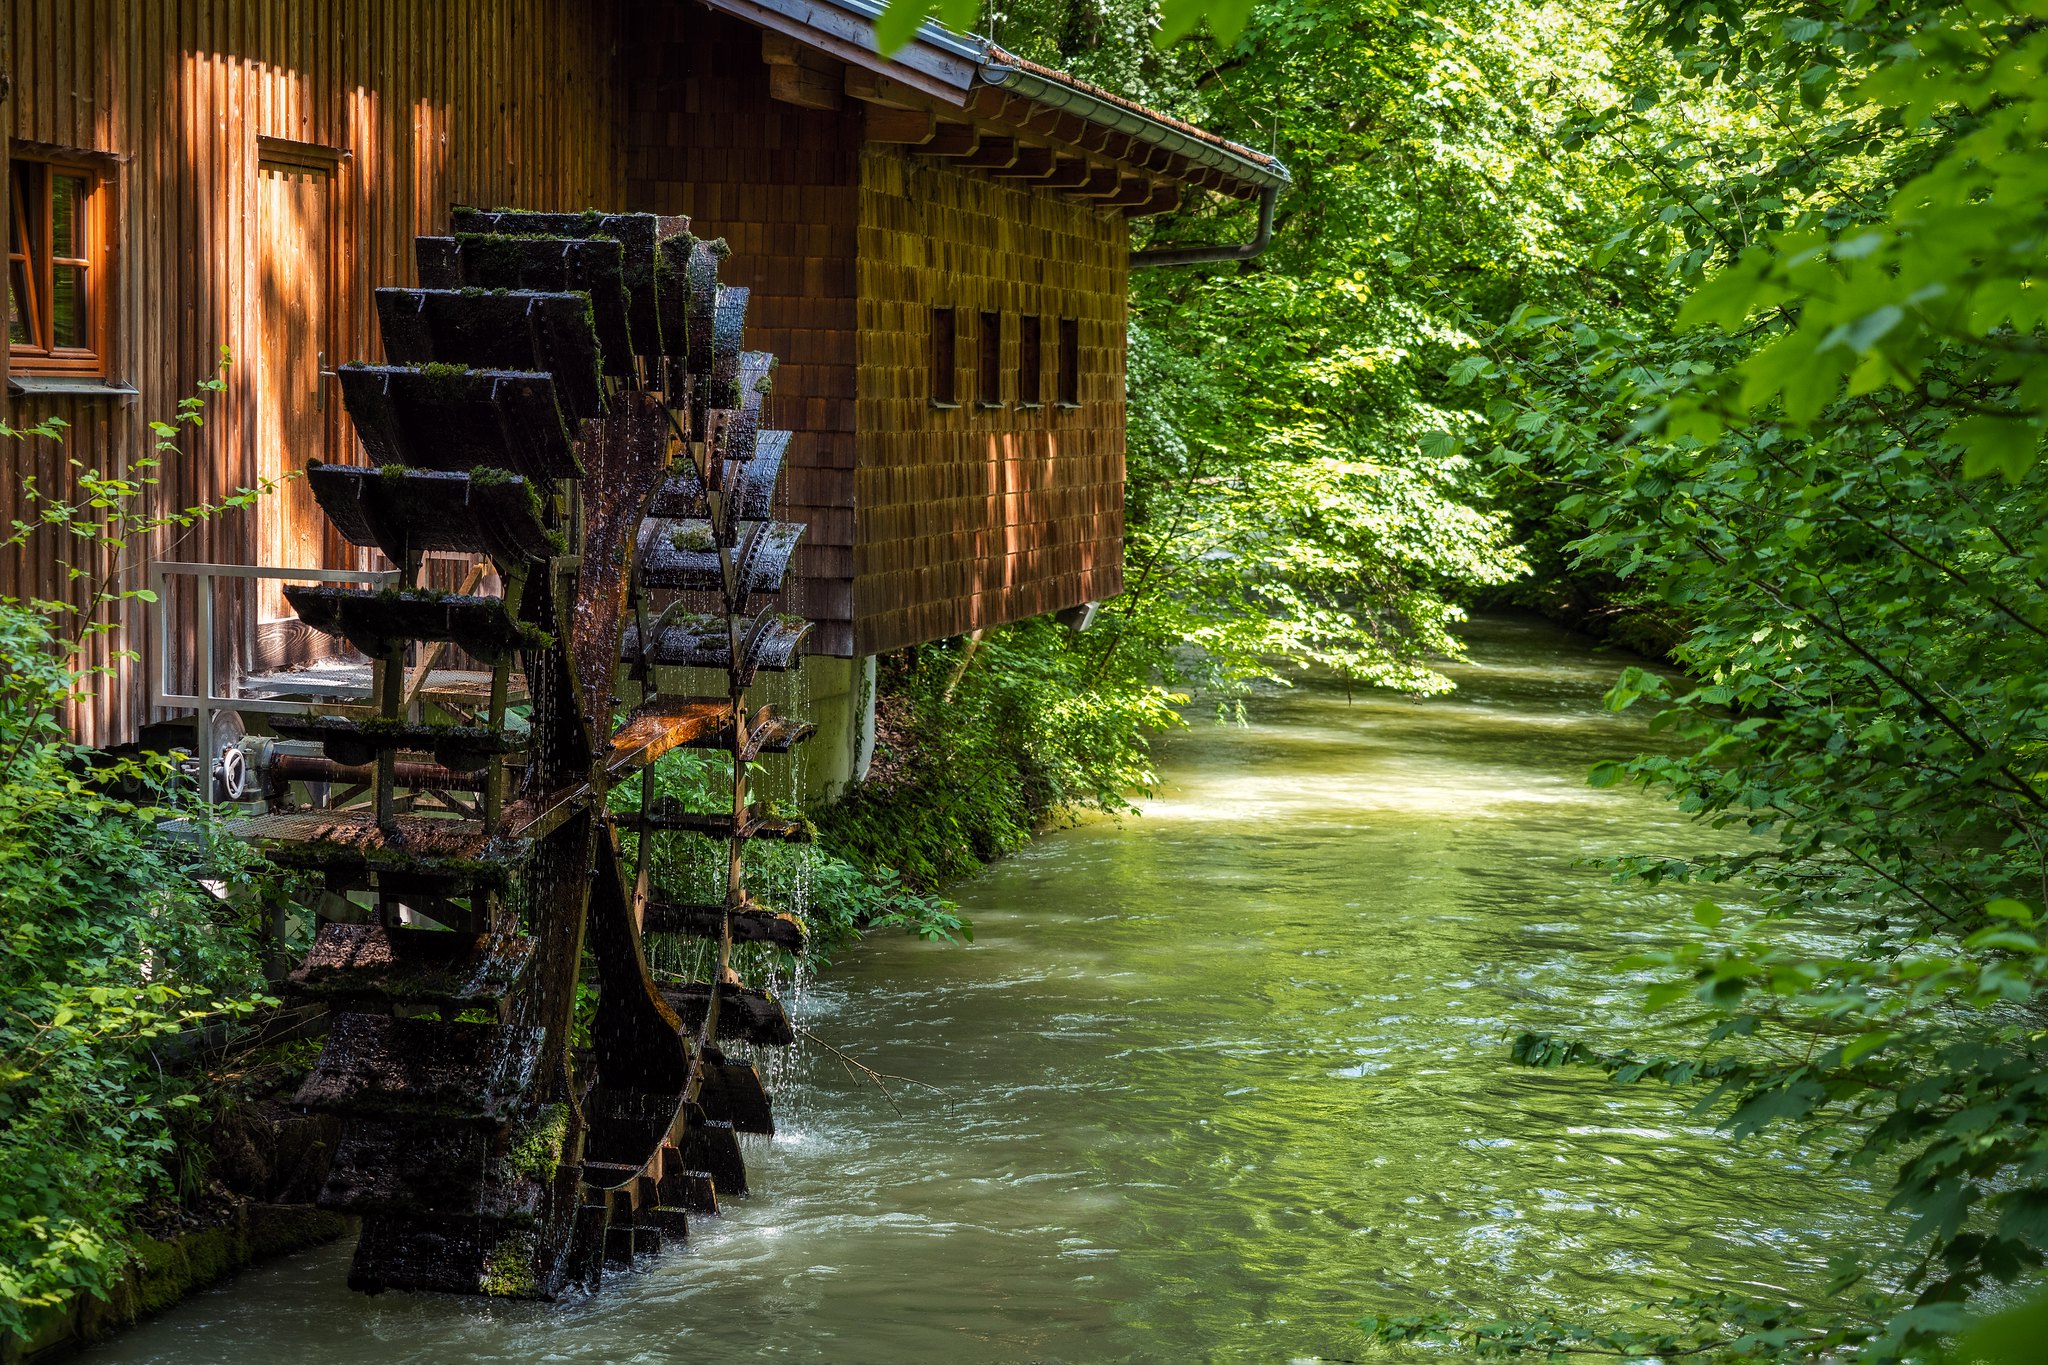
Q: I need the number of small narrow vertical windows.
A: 4